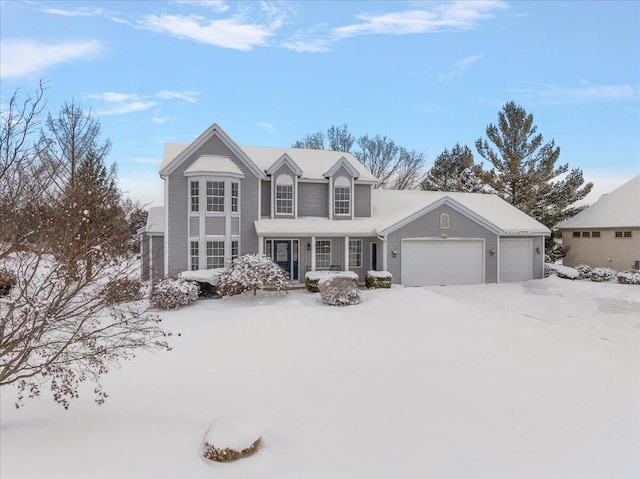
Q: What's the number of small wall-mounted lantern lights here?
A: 4